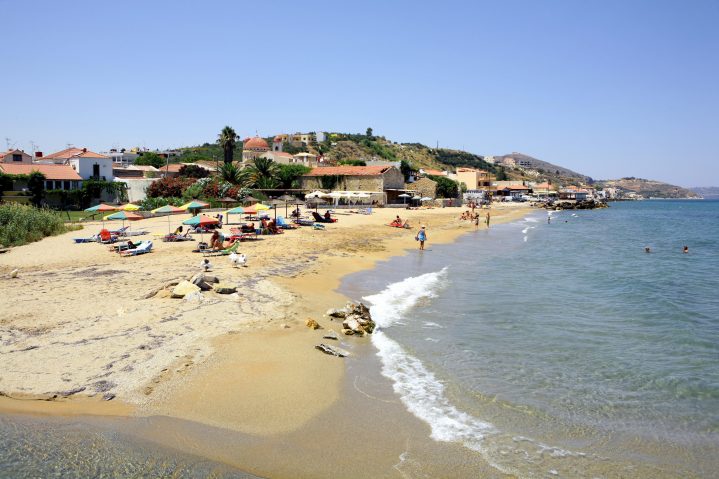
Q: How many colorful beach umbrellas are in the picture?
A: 8